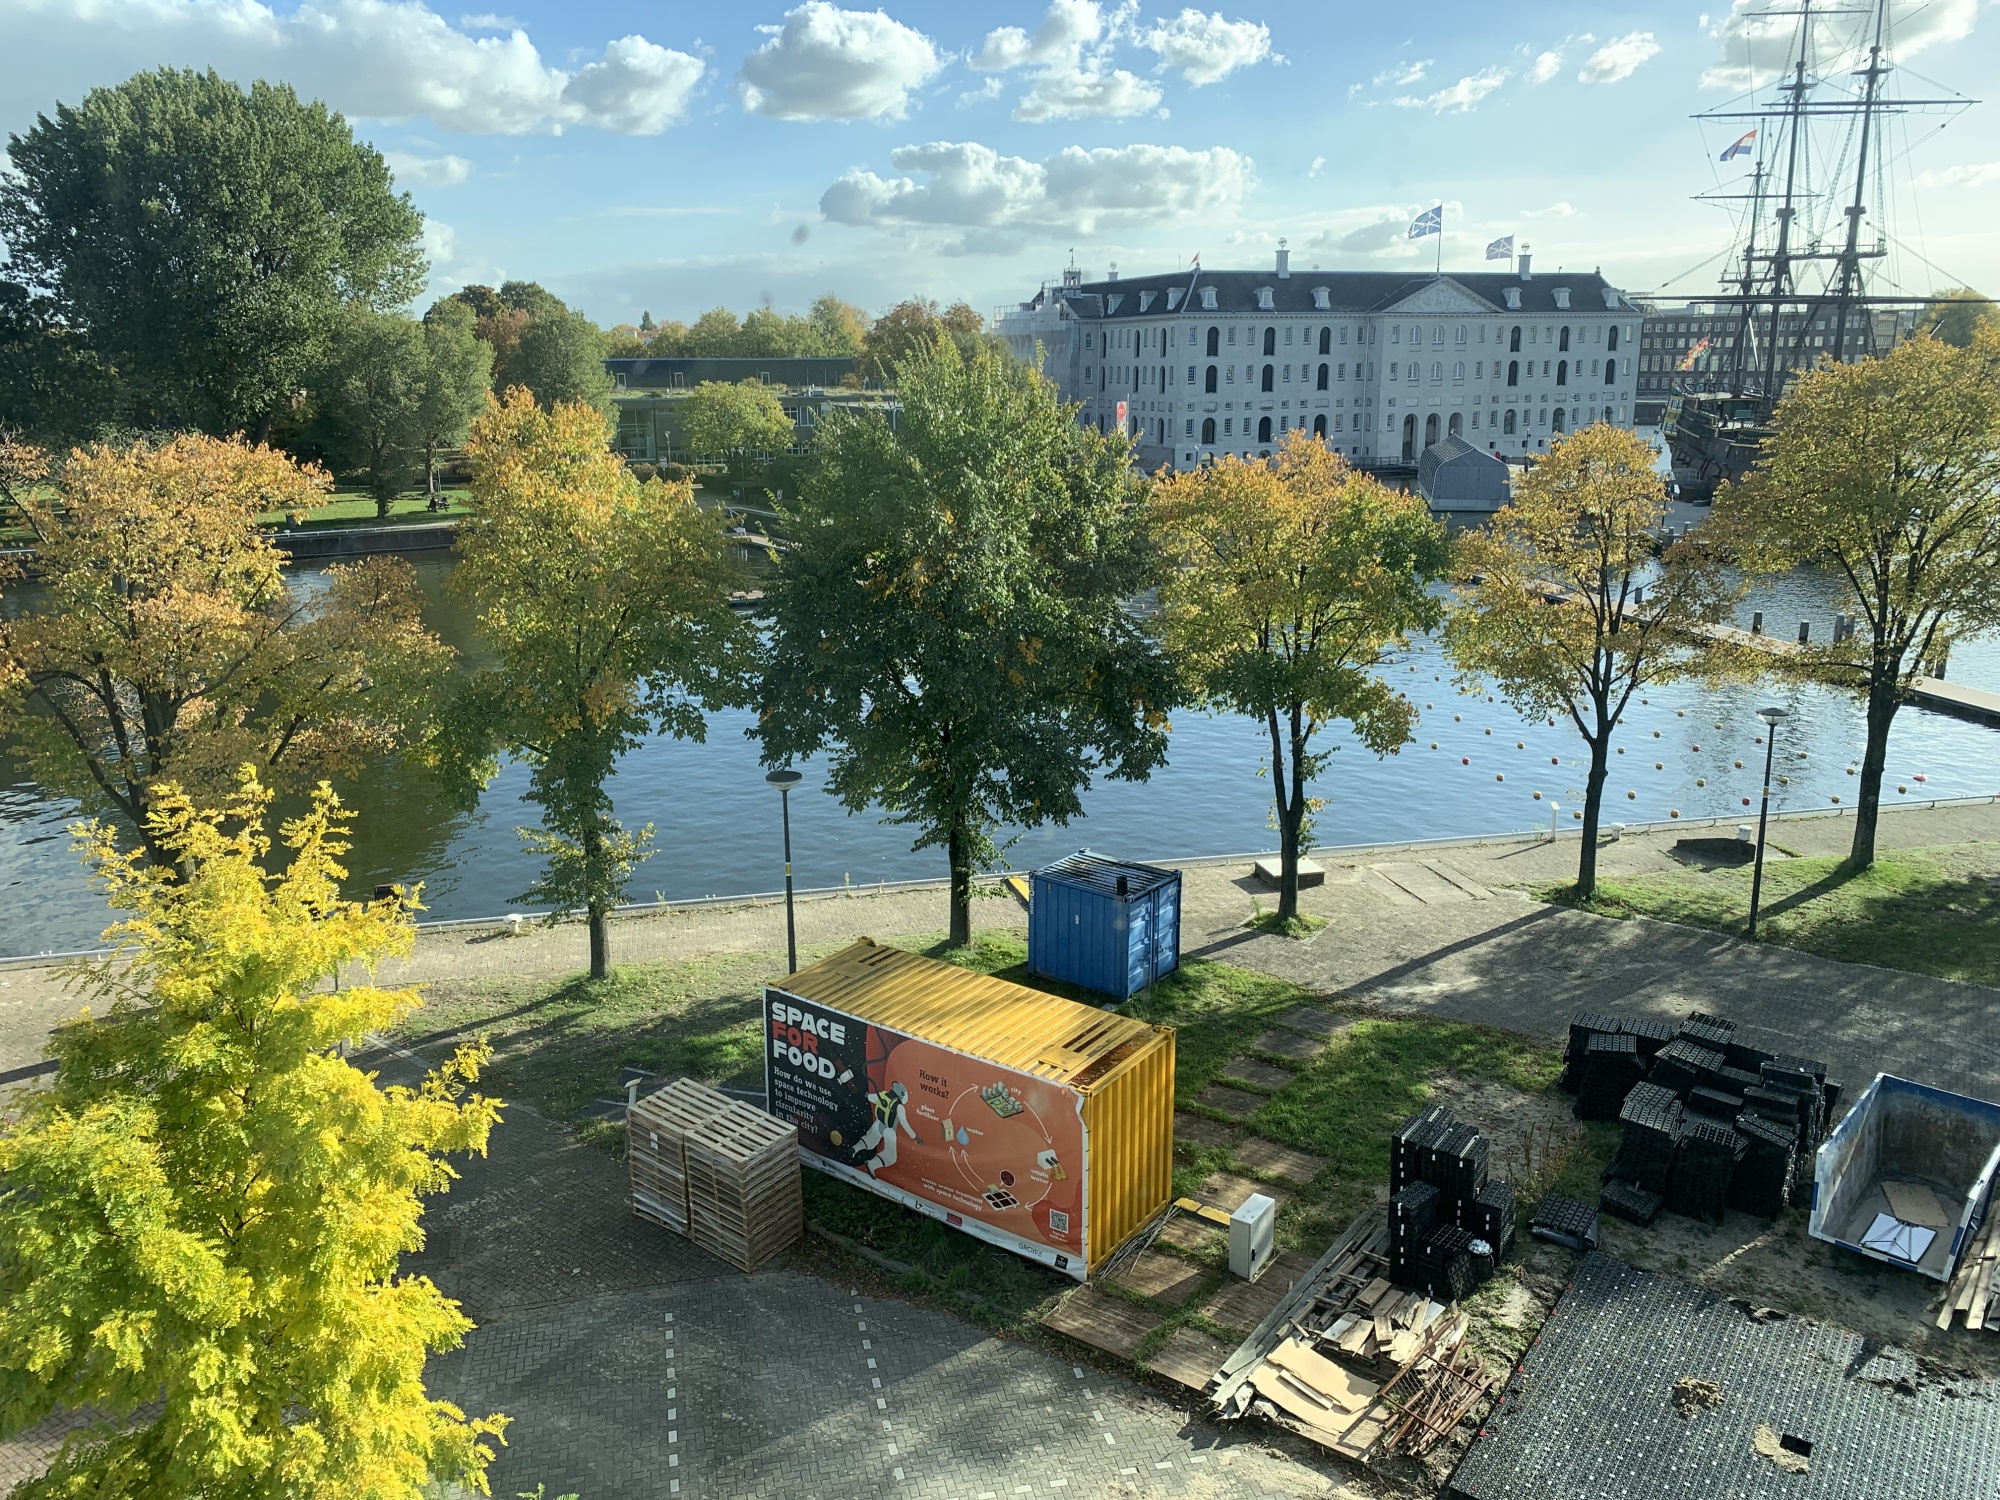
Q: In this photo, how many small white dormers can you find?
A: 9